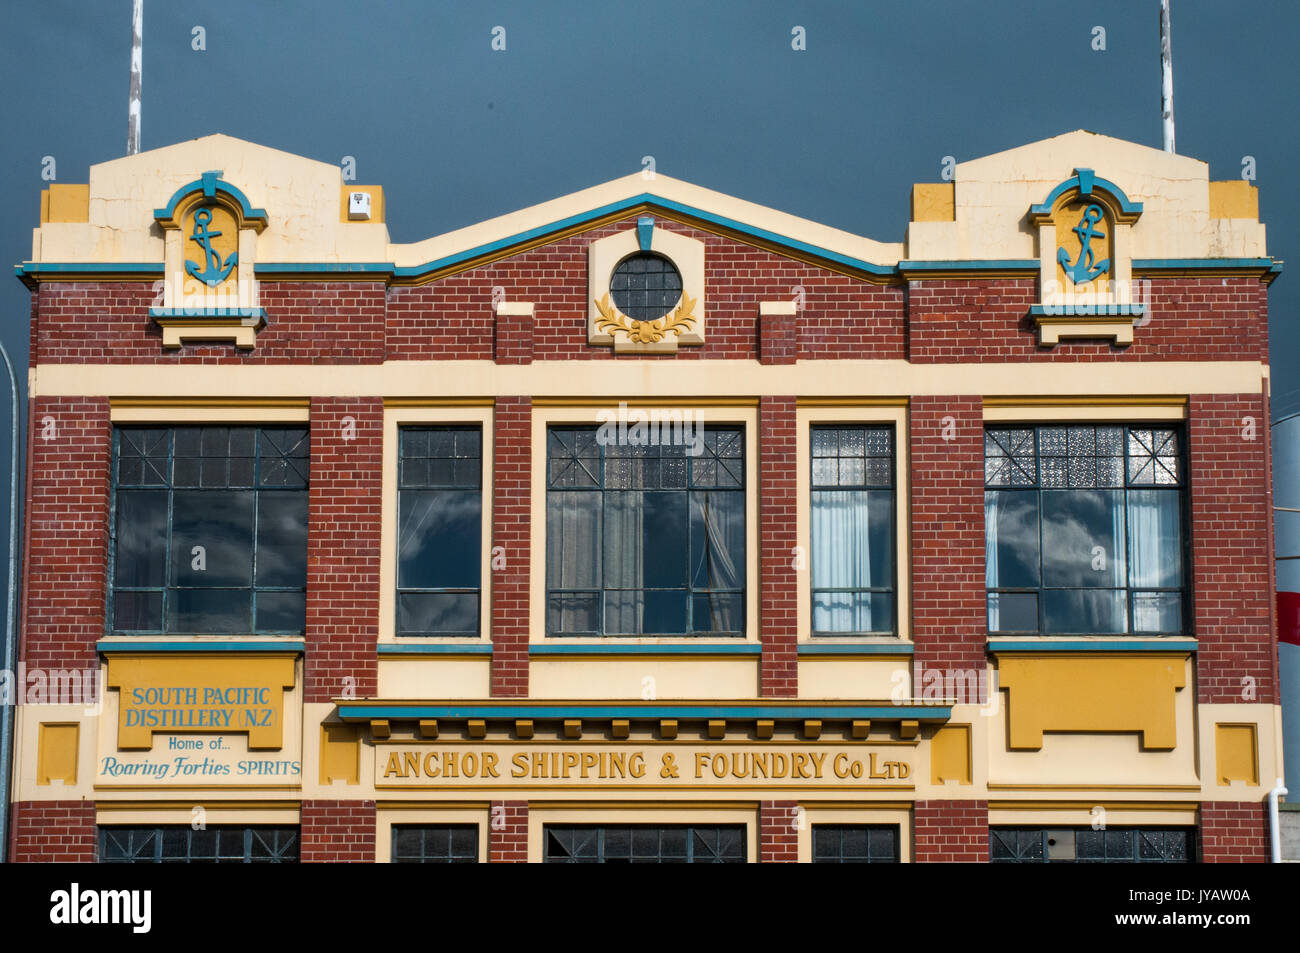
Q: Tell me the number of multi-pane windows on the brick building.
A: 11